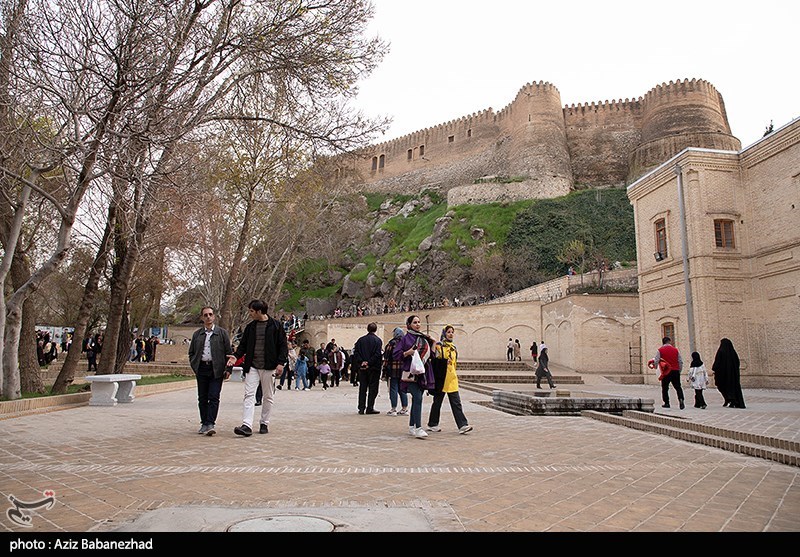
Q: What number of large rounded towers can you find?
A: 2